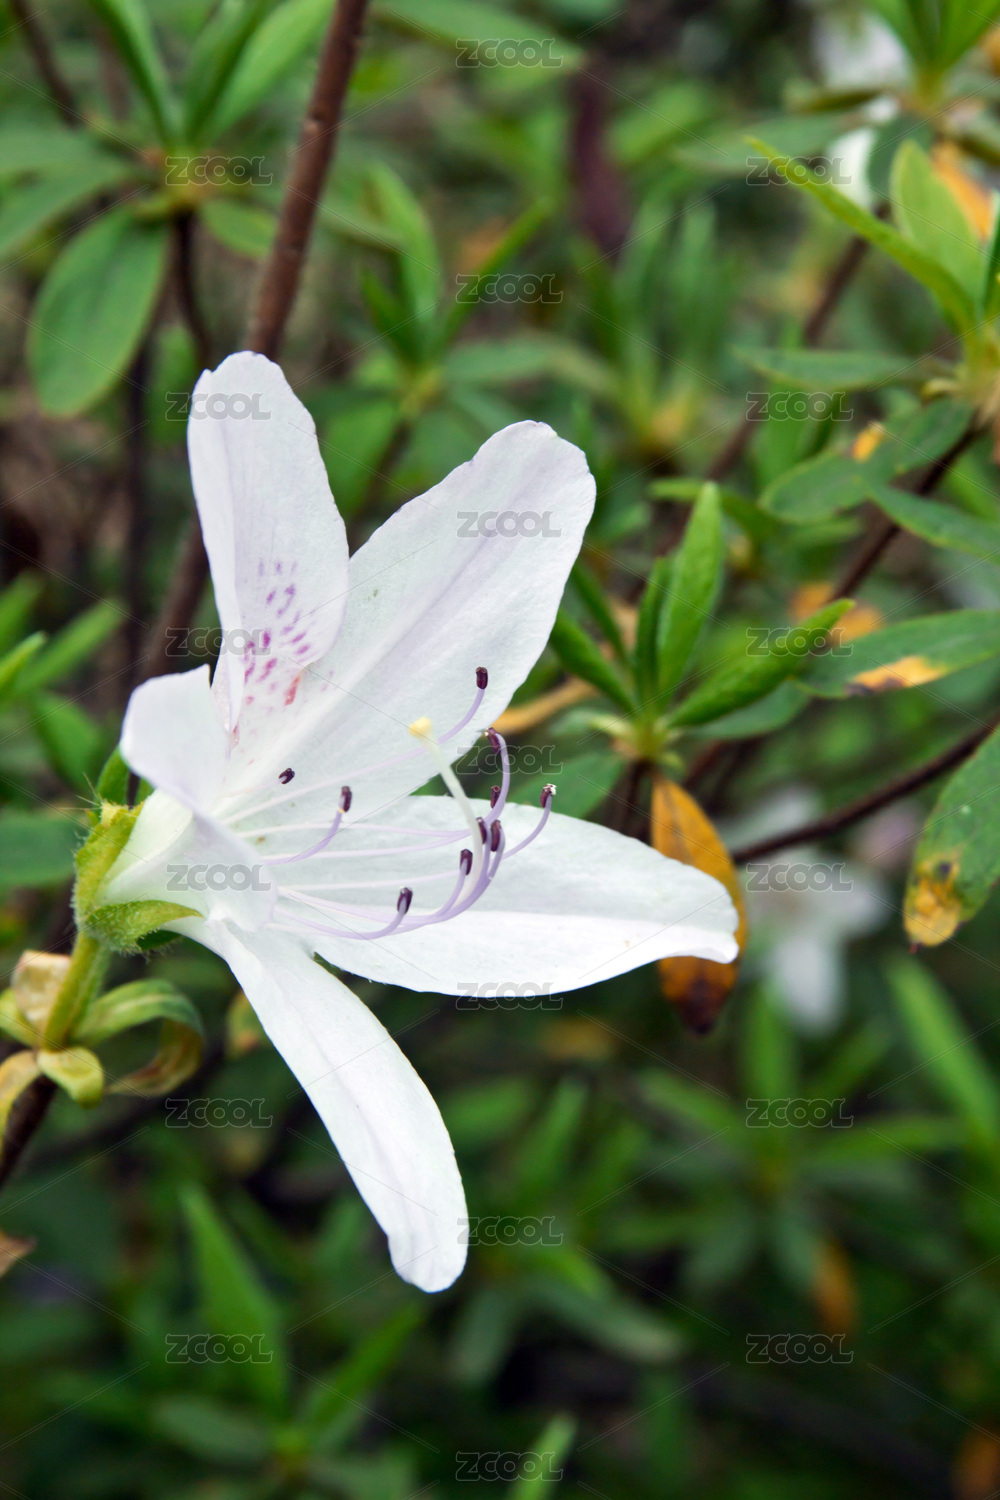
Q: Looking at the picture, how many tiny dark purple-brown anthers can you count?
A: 10